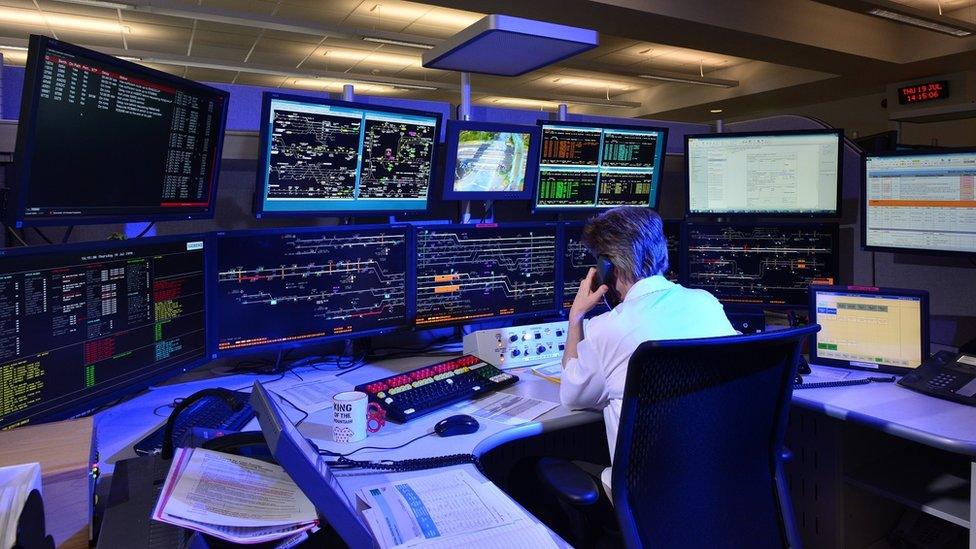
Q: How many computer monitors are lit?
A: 12